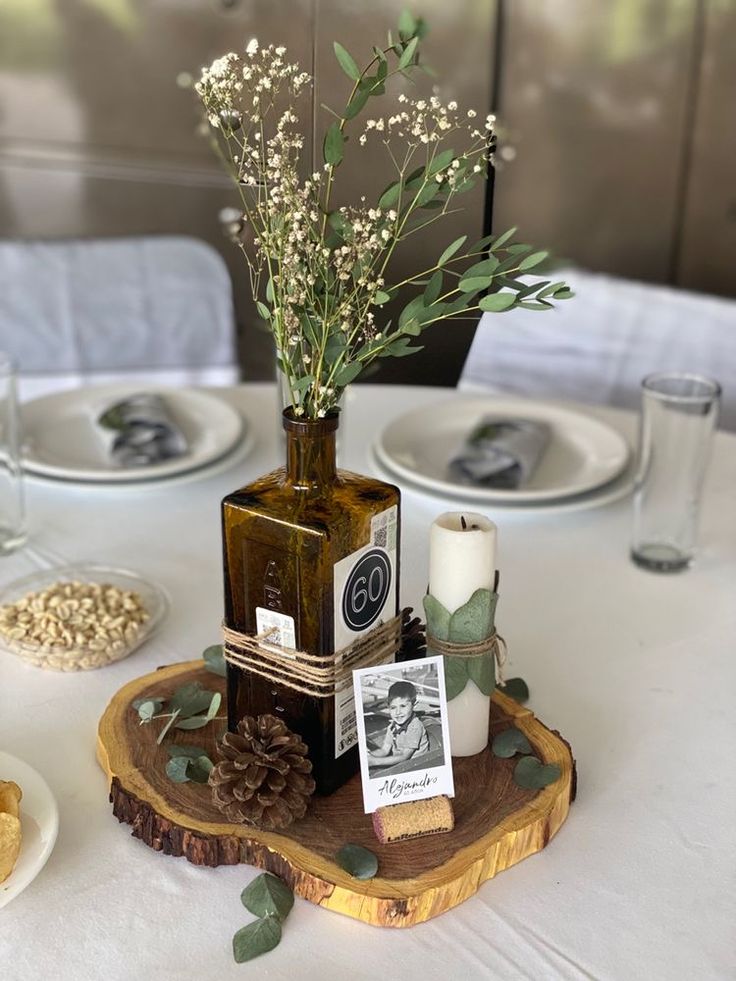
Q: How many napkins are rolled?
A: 2